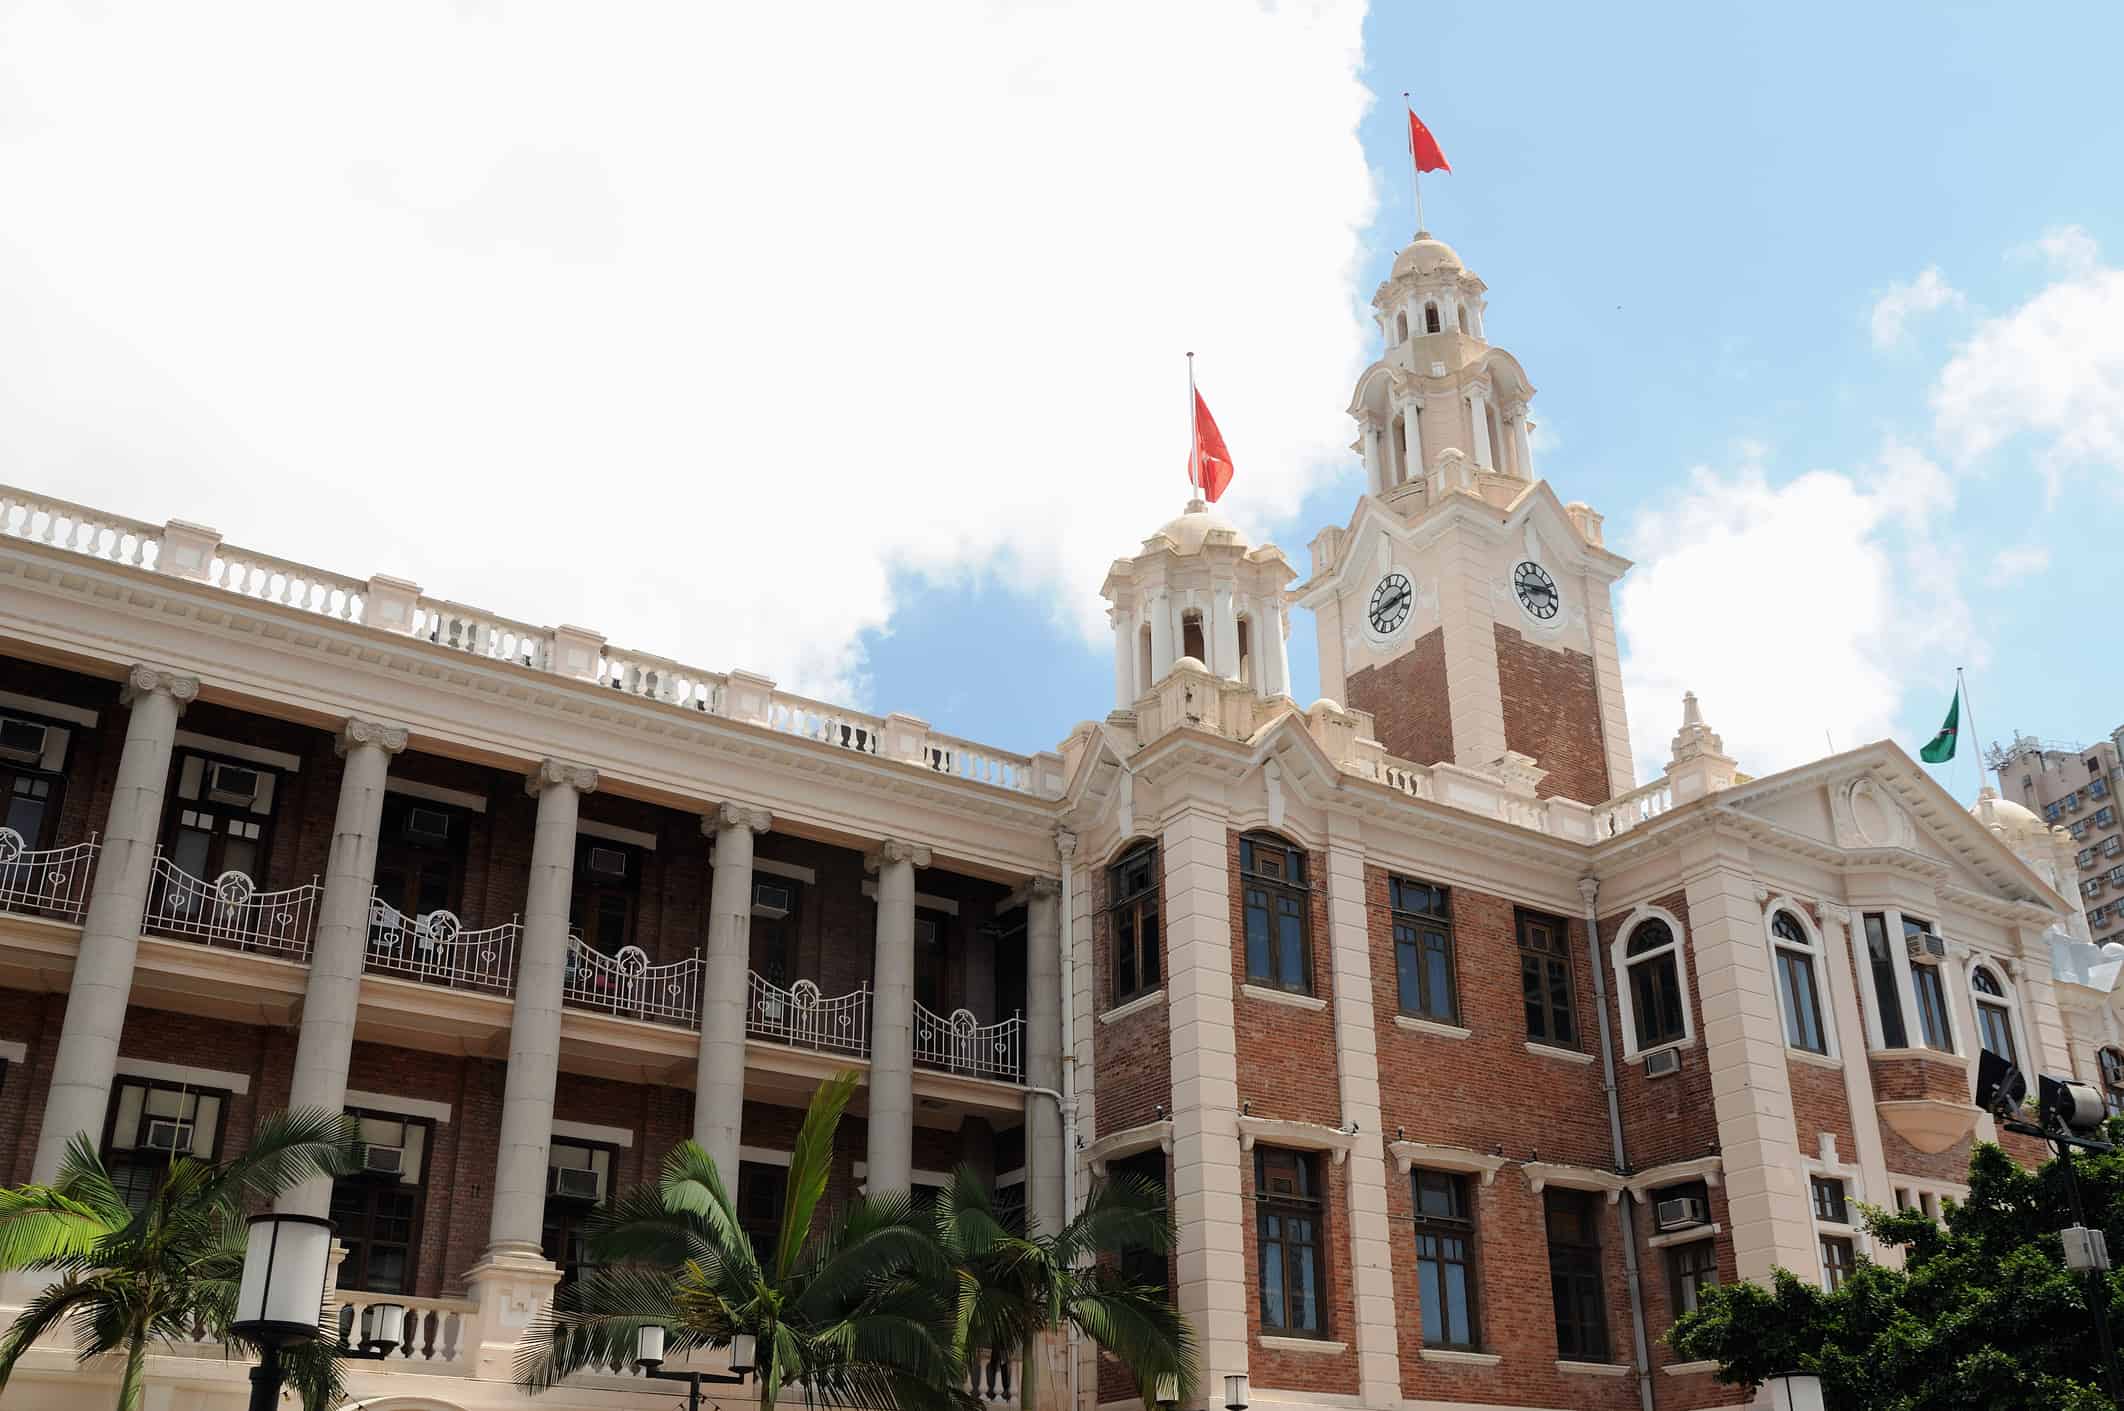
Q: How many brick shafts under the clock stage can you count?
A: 2